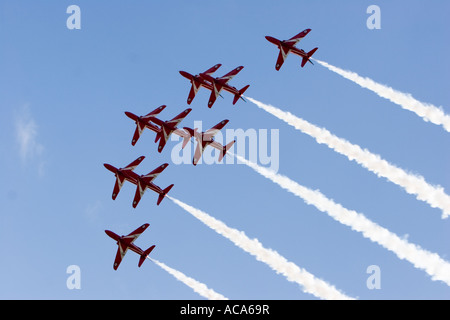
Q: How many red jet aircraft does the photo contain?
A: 9